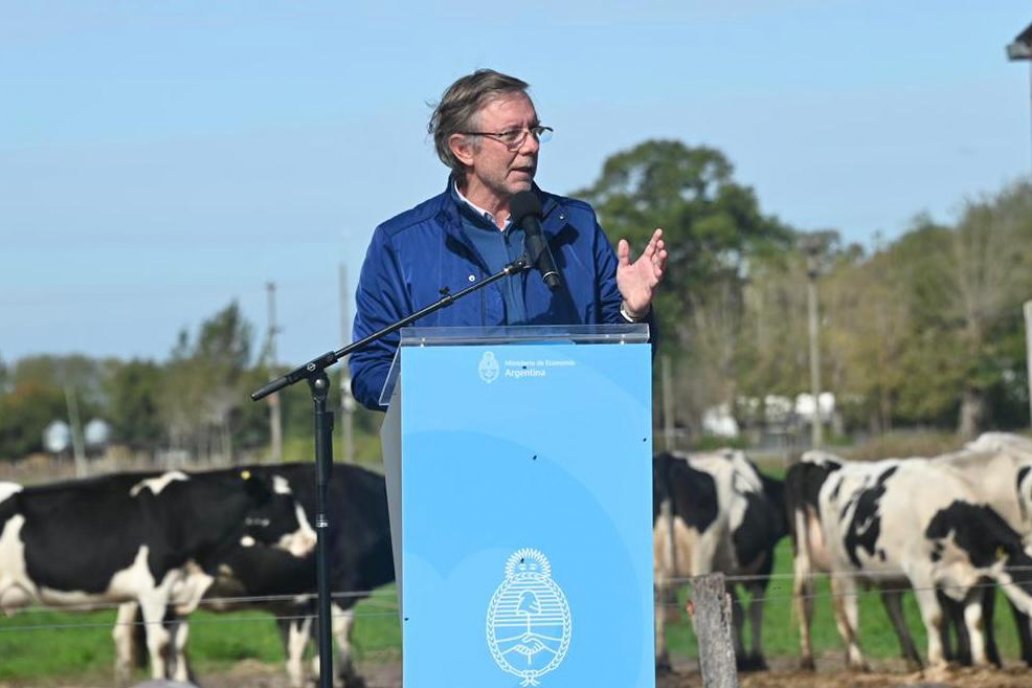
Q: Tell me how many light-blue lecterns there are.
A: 1